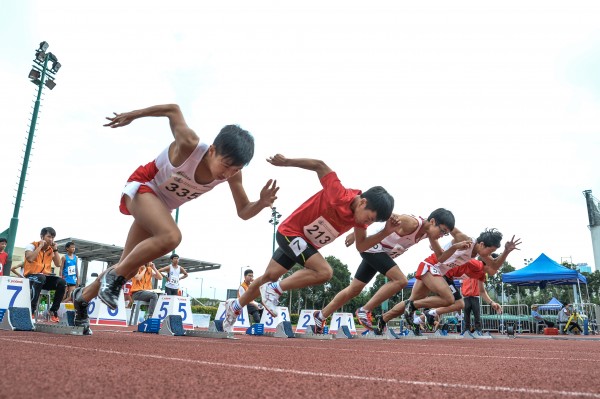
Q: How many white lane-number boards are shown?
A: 7